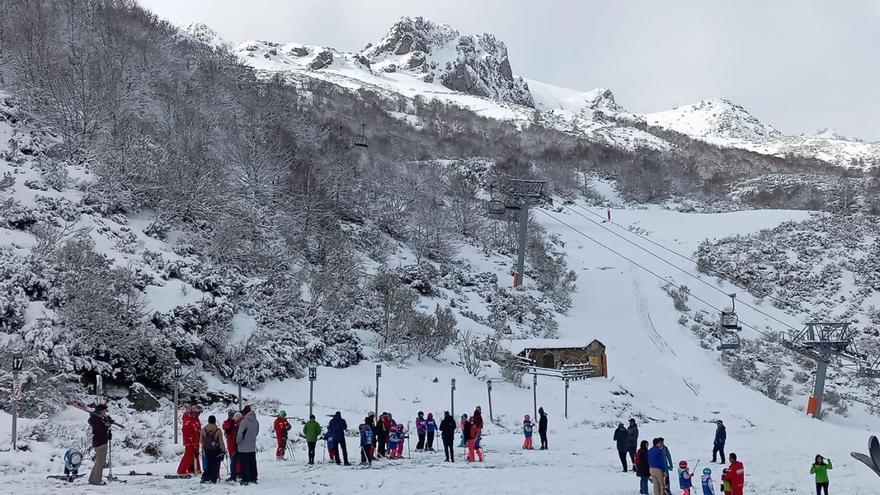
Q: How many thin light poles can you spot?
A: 10